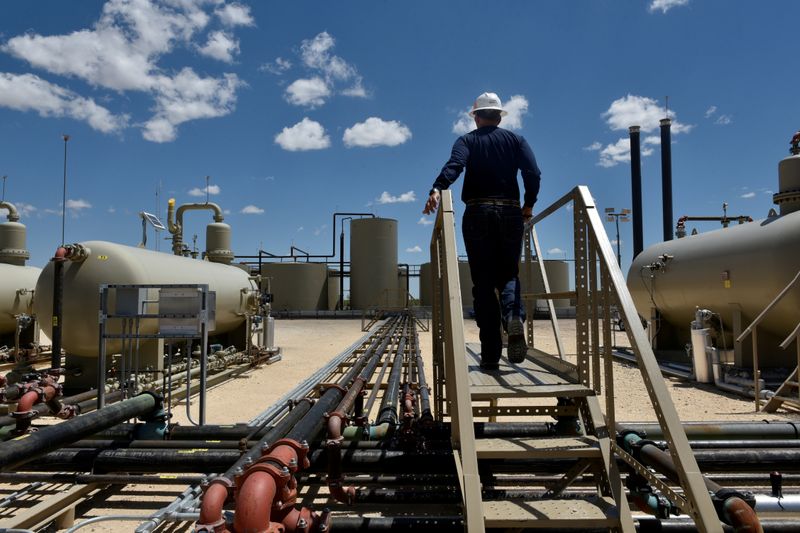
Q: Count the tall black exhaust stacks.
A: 2